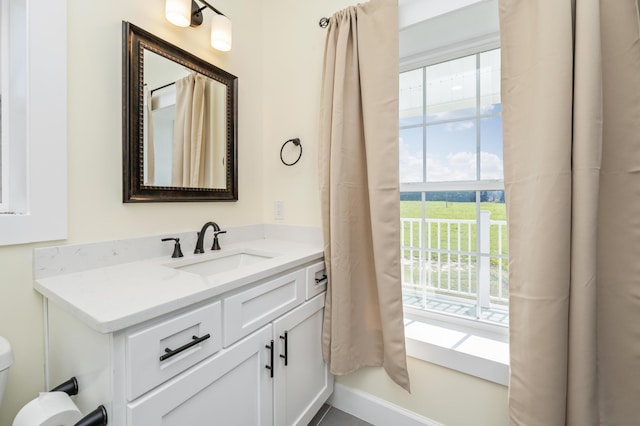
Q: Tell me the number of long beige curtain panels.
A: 2